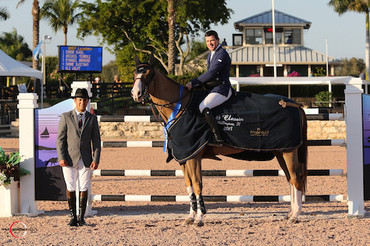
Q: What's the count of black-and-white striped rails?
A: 4